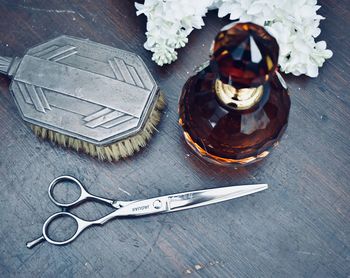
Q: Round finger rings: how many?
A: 2